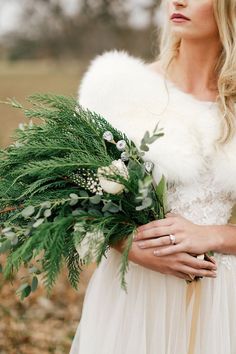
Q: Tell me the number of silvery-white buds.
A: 4